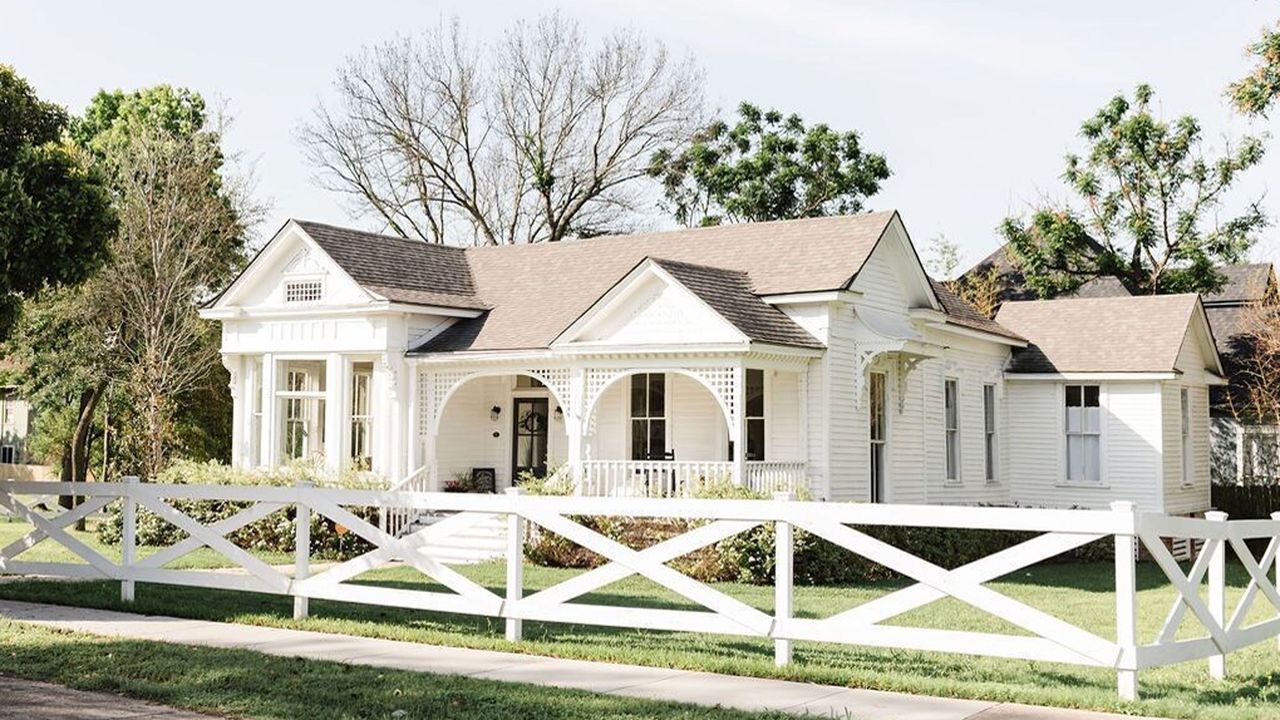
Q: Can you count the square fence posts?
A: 7